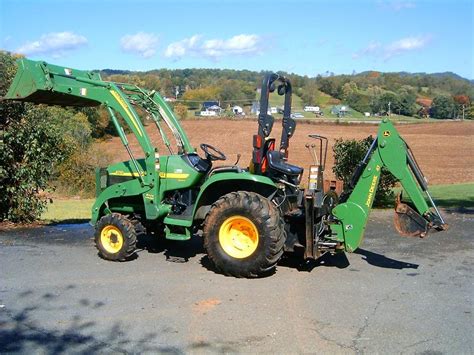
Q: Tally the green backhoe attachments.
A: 1